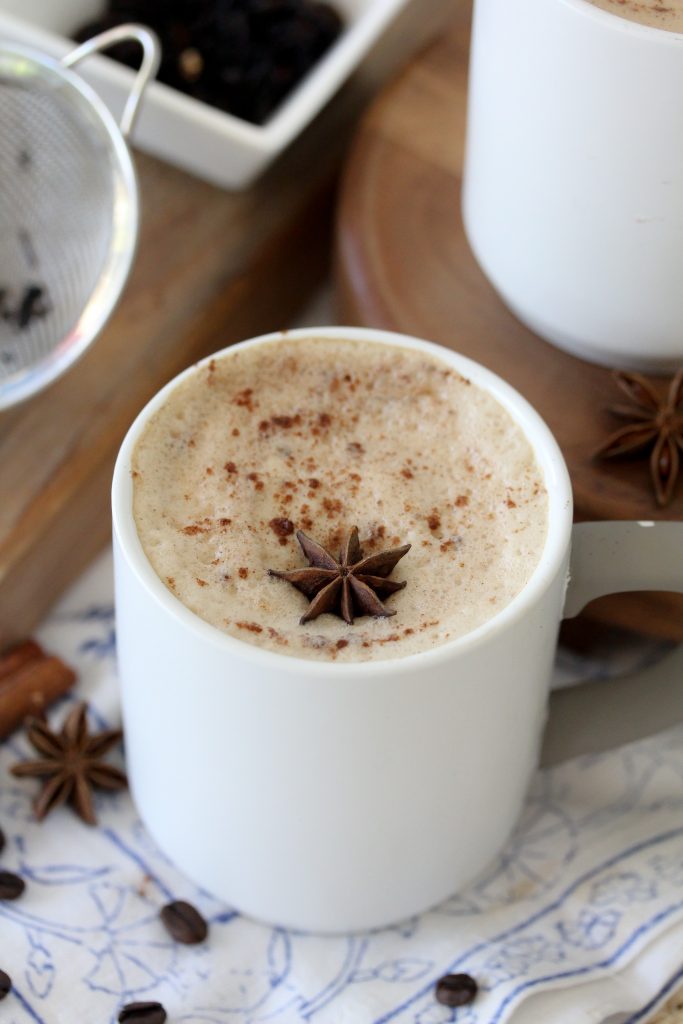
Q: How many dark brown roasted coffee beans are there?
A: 6